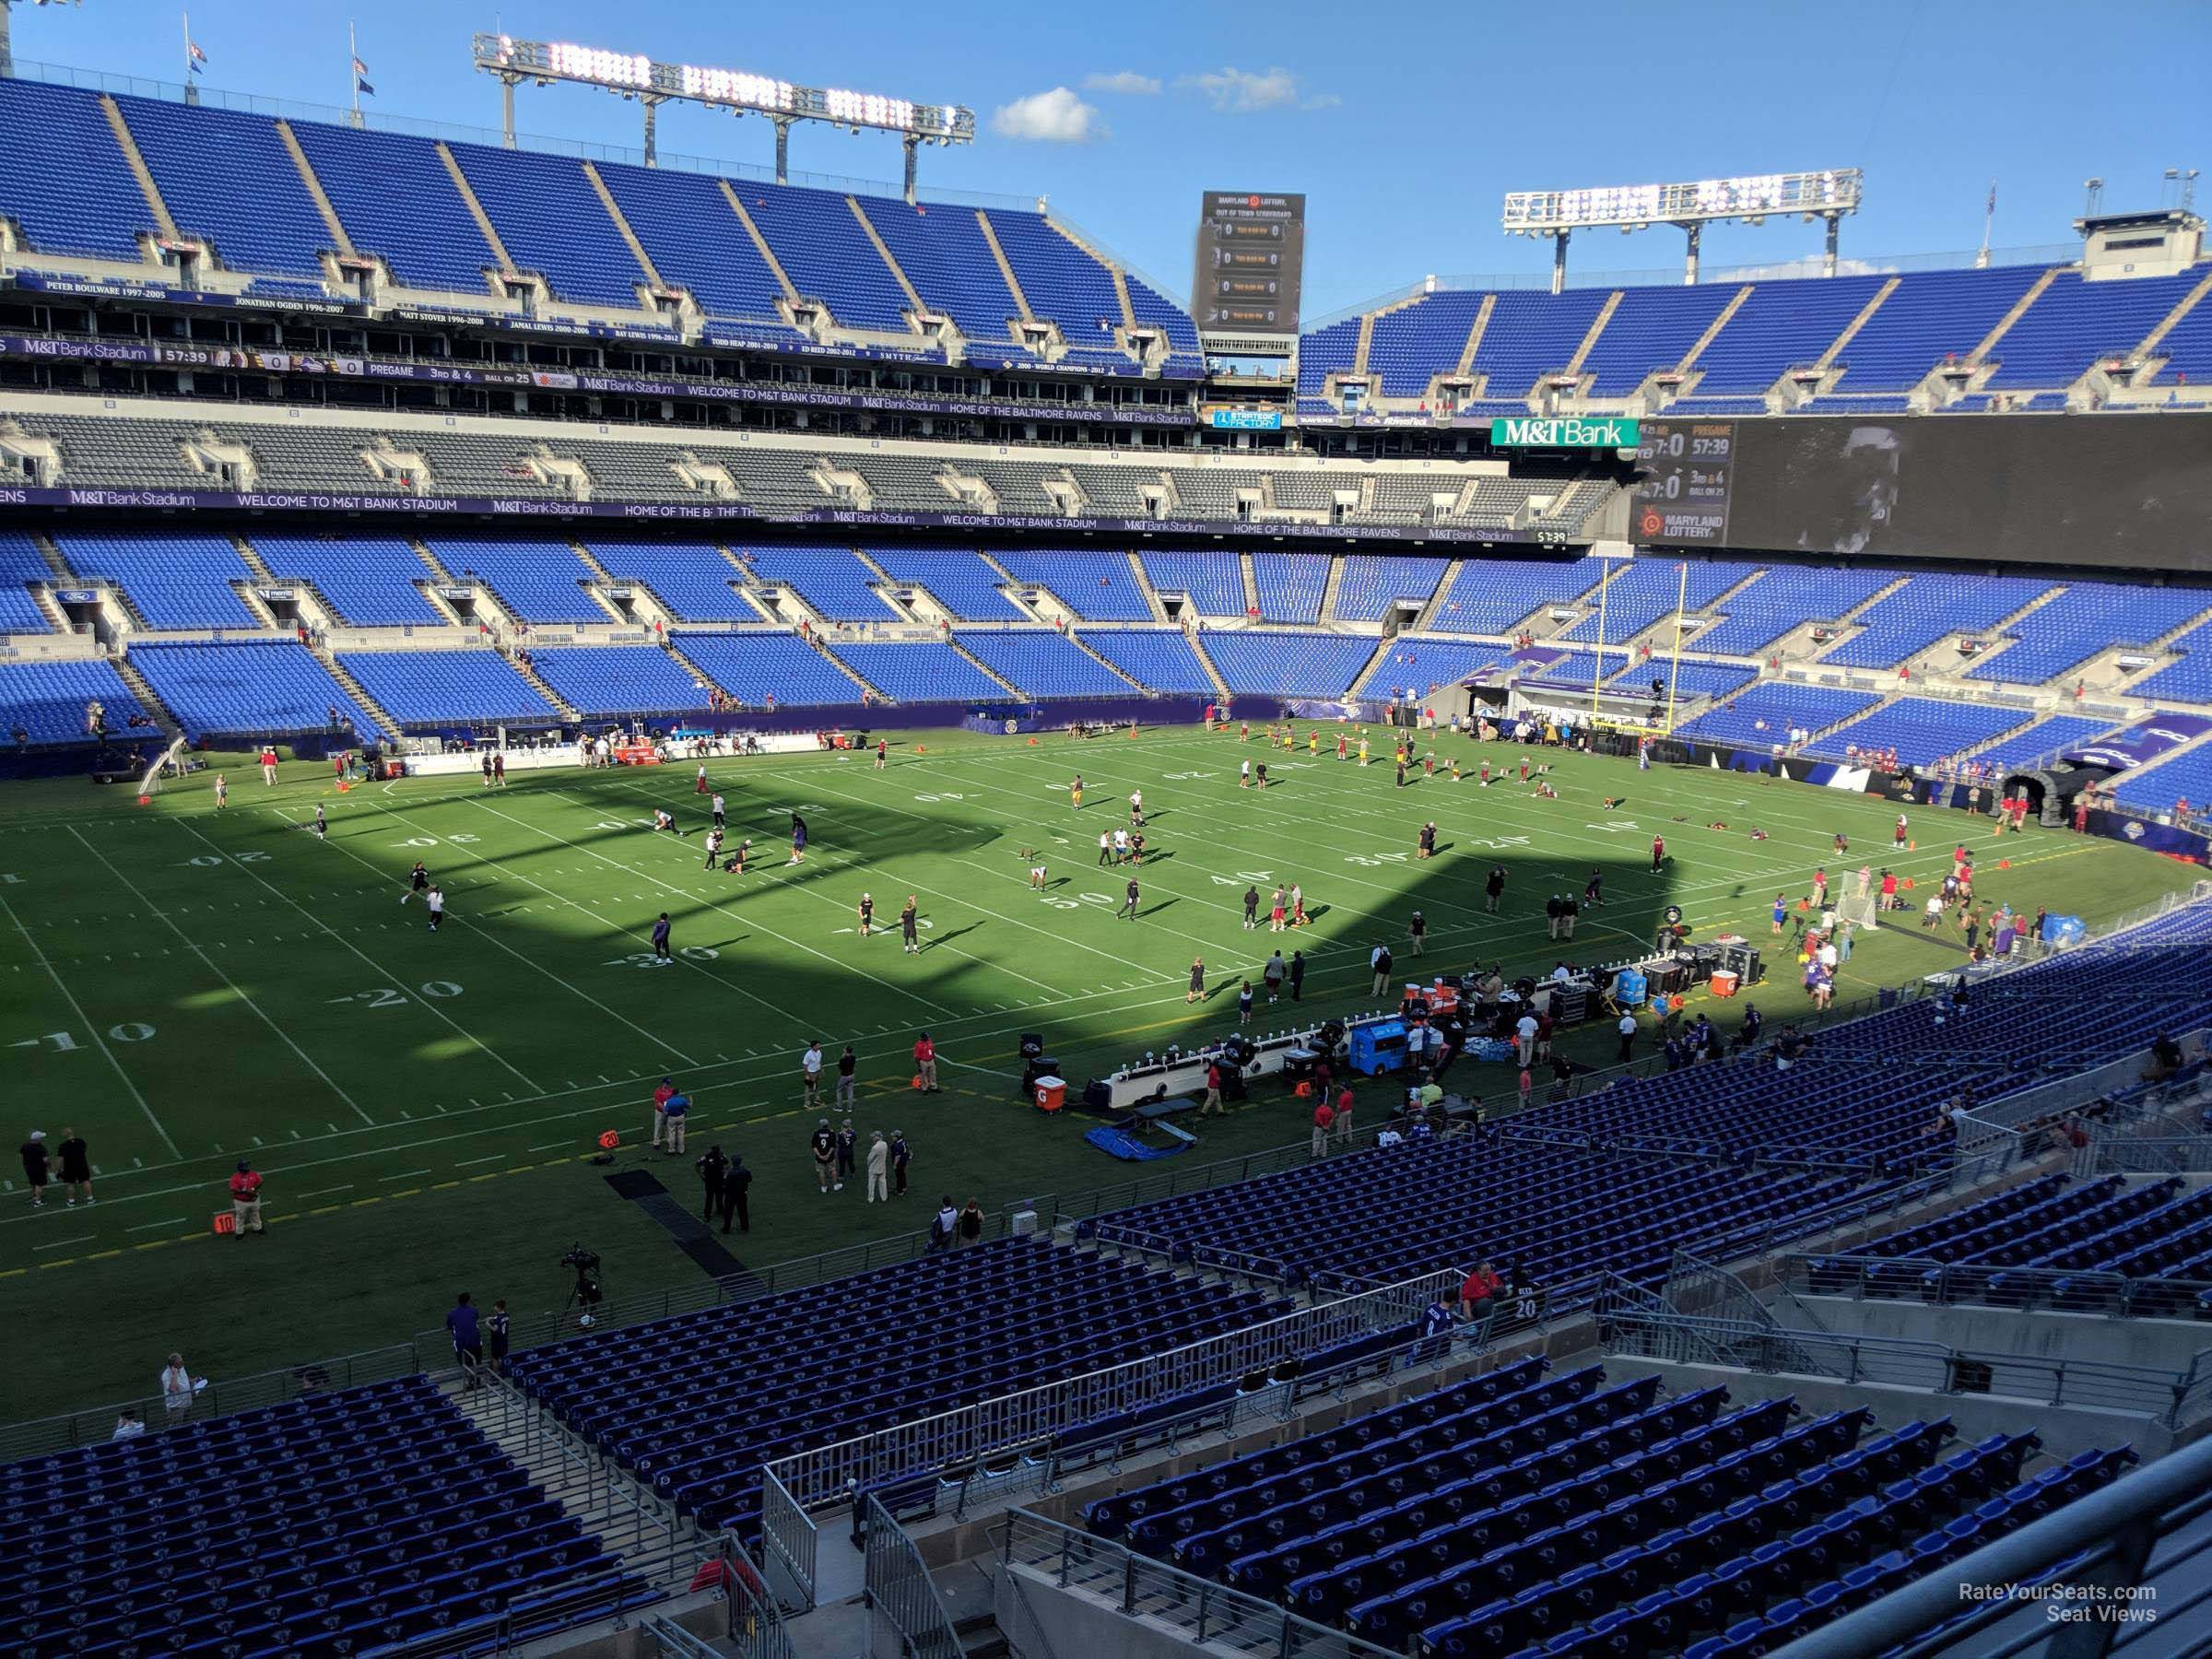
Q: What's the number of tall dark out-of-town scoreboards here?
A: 1